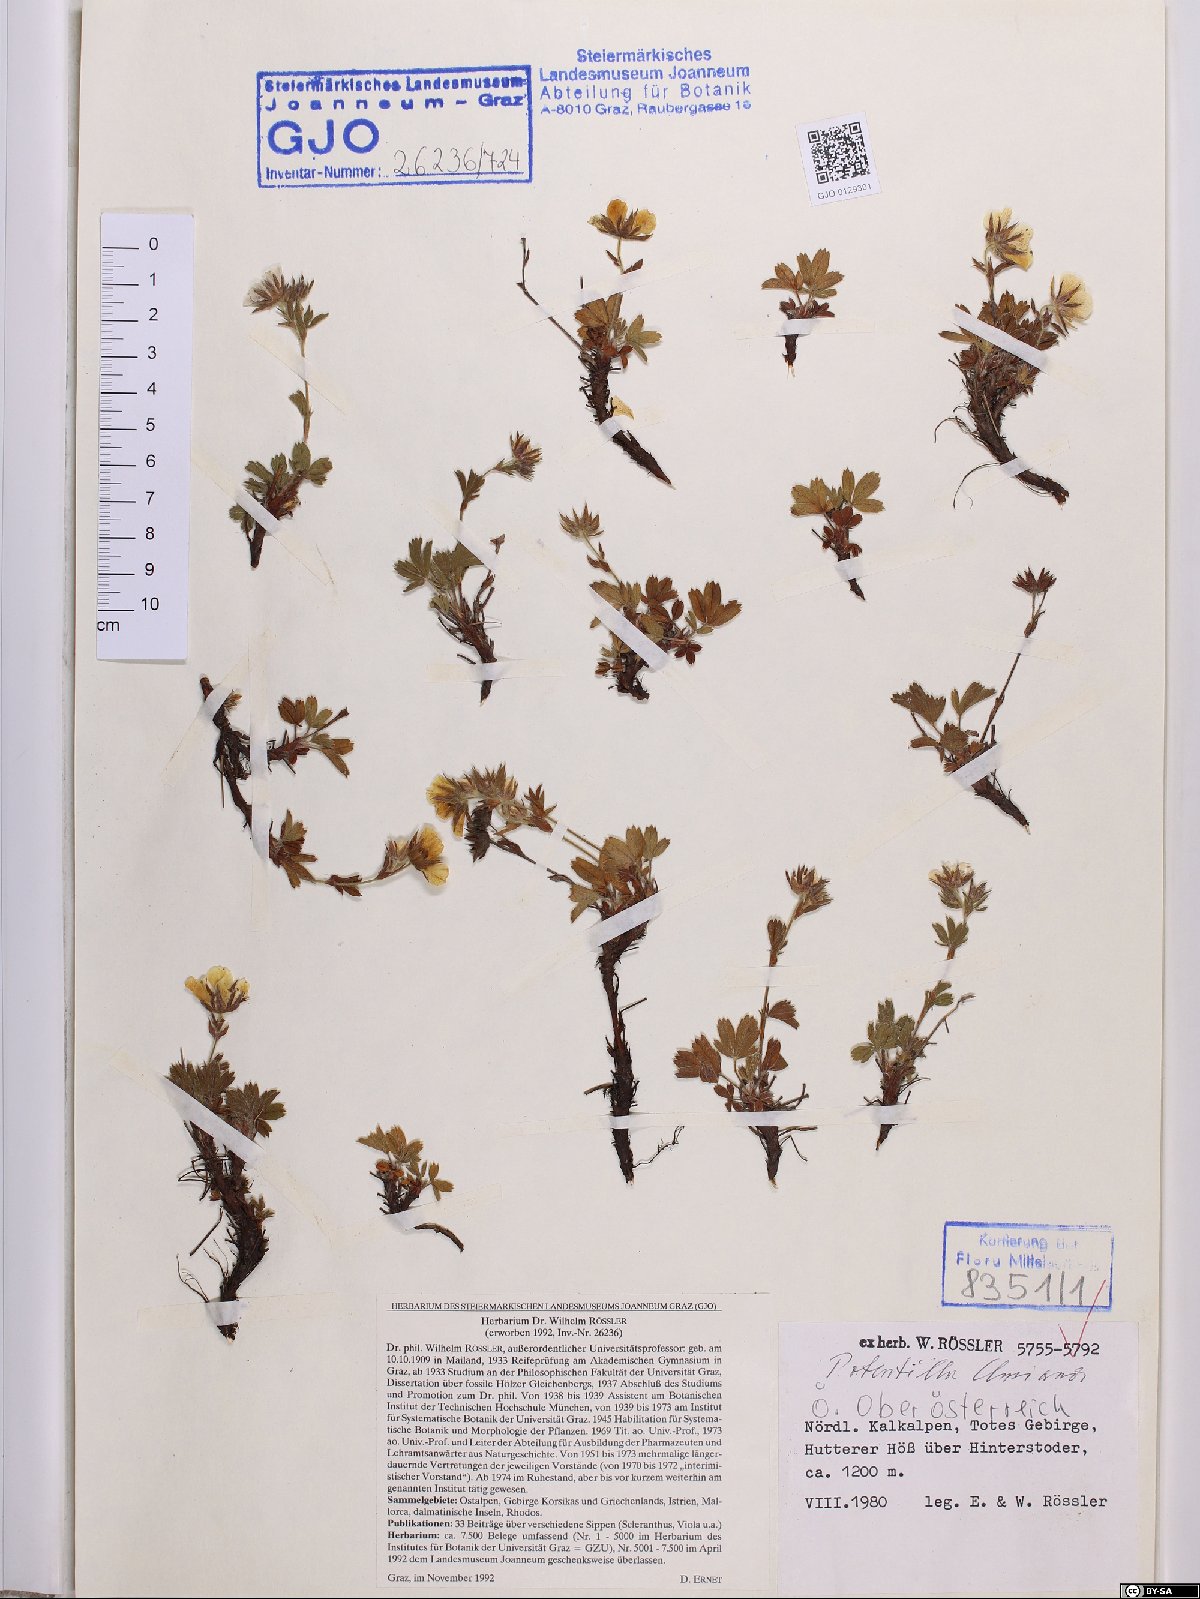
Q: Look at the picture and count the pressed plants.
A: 14